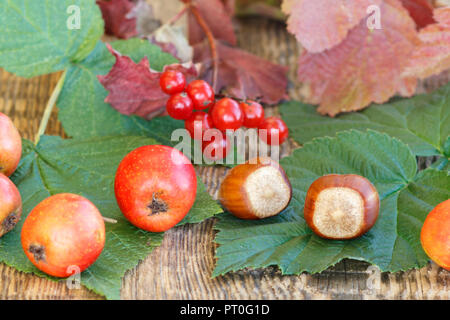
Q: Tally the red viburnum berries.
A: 8